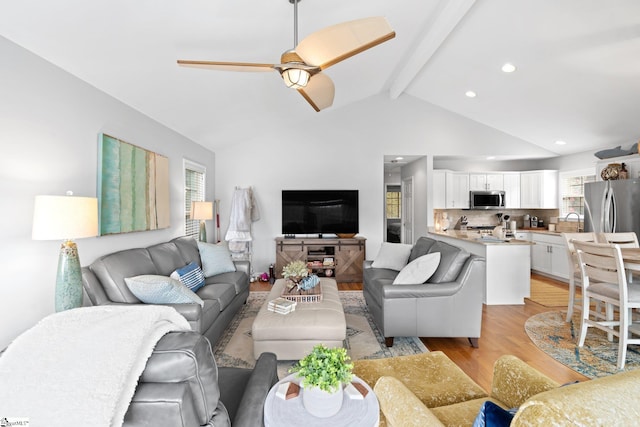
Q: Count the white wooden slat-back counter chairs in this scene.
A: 3